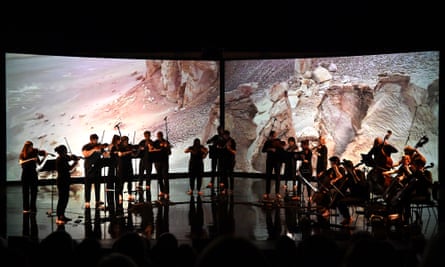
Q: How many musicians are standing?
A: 14